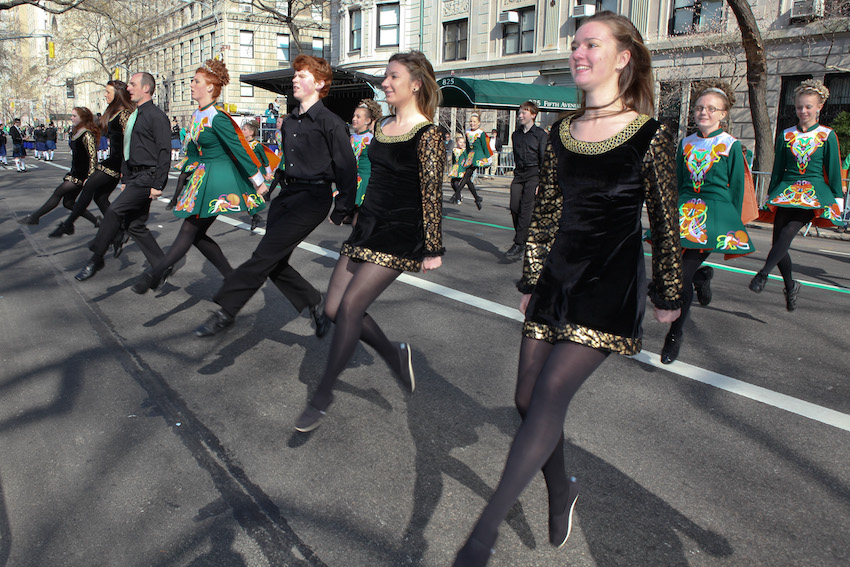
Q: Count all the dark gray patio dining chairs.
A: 0